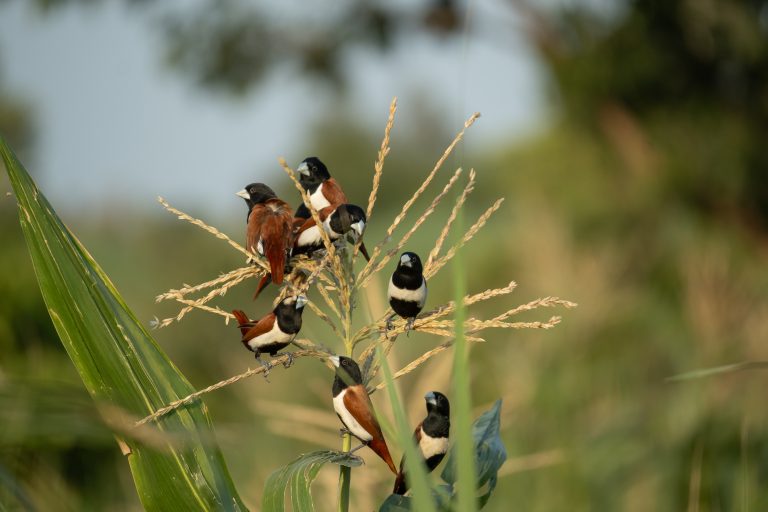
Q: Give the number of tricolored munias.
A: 7